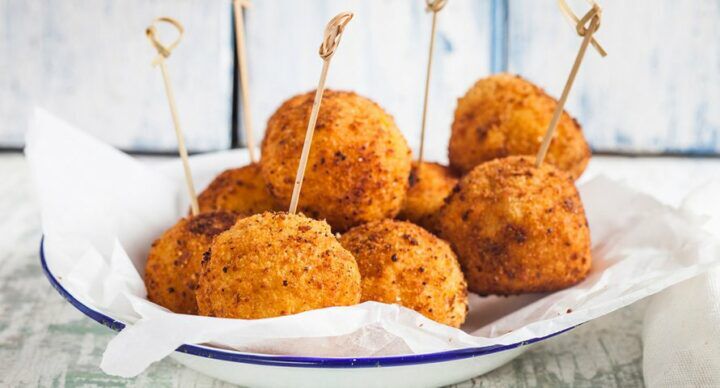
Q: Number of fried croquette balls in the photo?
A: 8